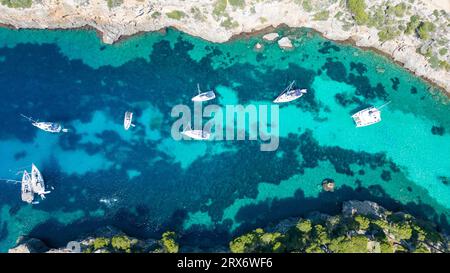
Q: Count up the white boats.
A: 8